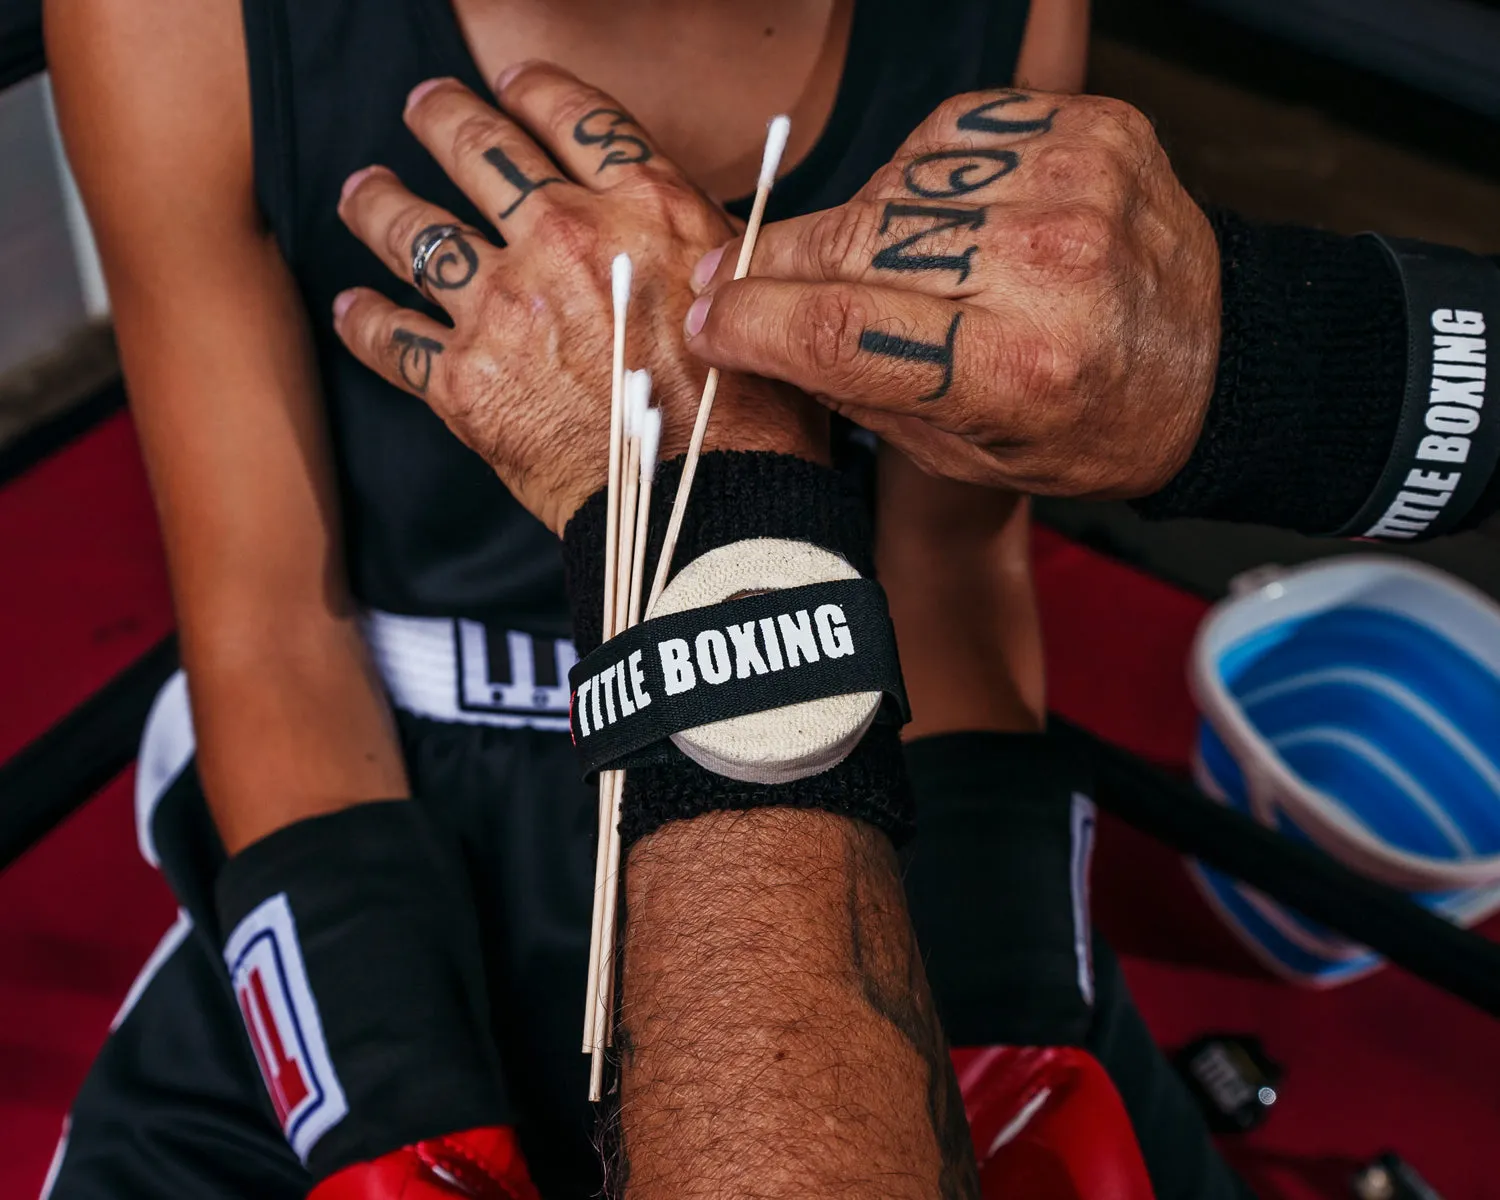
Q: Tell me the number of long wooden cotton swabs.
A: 5